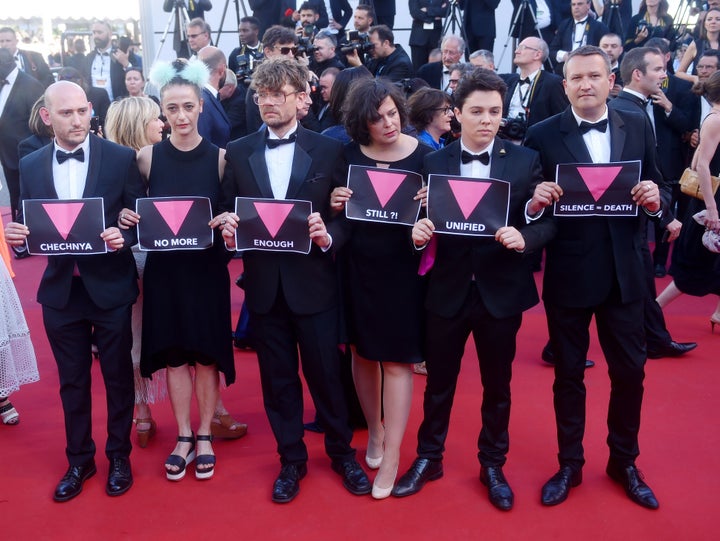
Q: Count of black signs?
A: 6